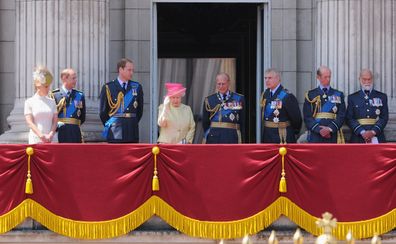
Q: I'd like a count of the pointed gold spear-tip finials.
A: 6